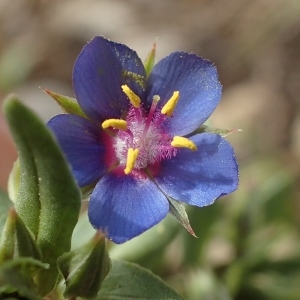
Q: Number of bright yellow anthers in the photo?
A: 5